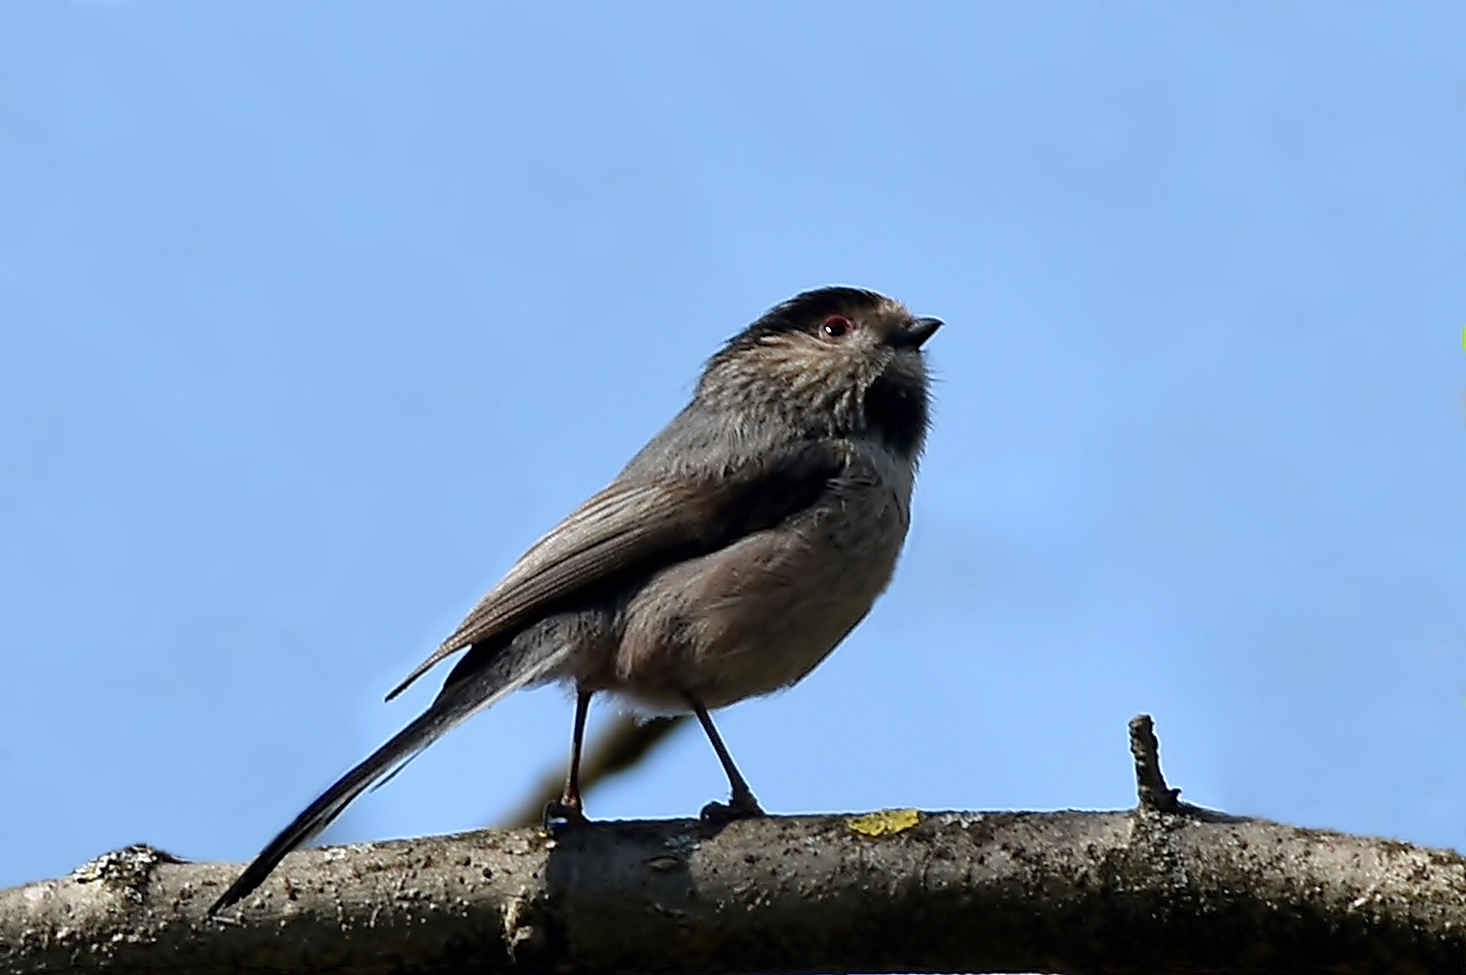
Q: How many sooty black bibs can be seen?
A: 1